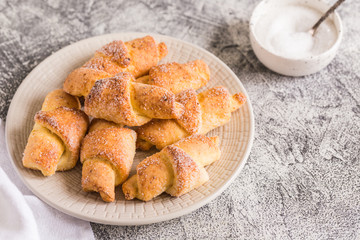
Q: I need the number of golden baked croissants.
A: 7